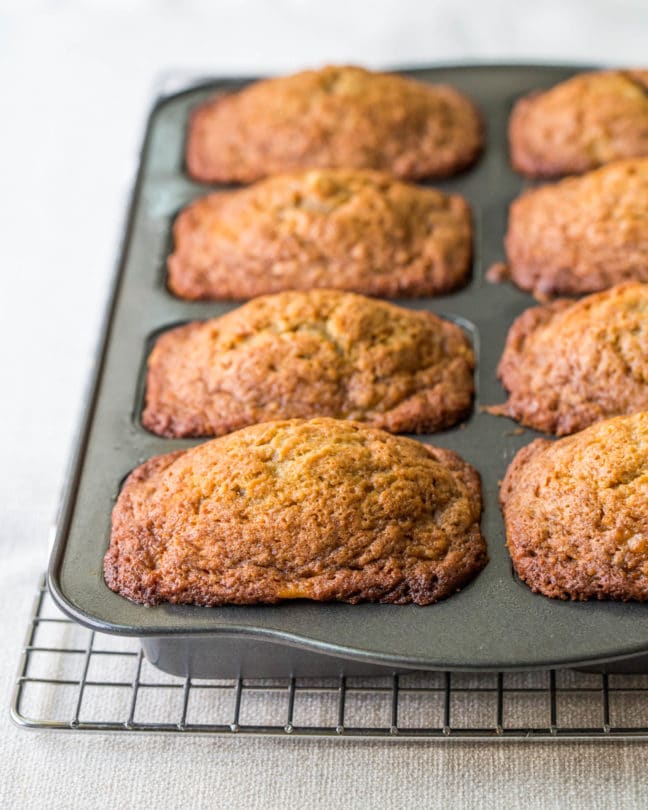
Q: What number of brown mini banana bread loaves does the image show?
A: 8